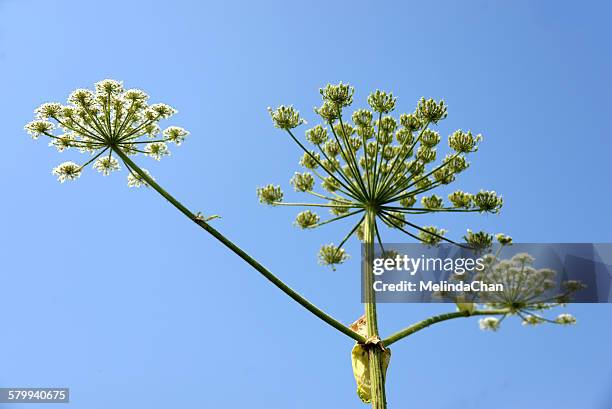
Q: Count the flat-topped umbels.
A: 3